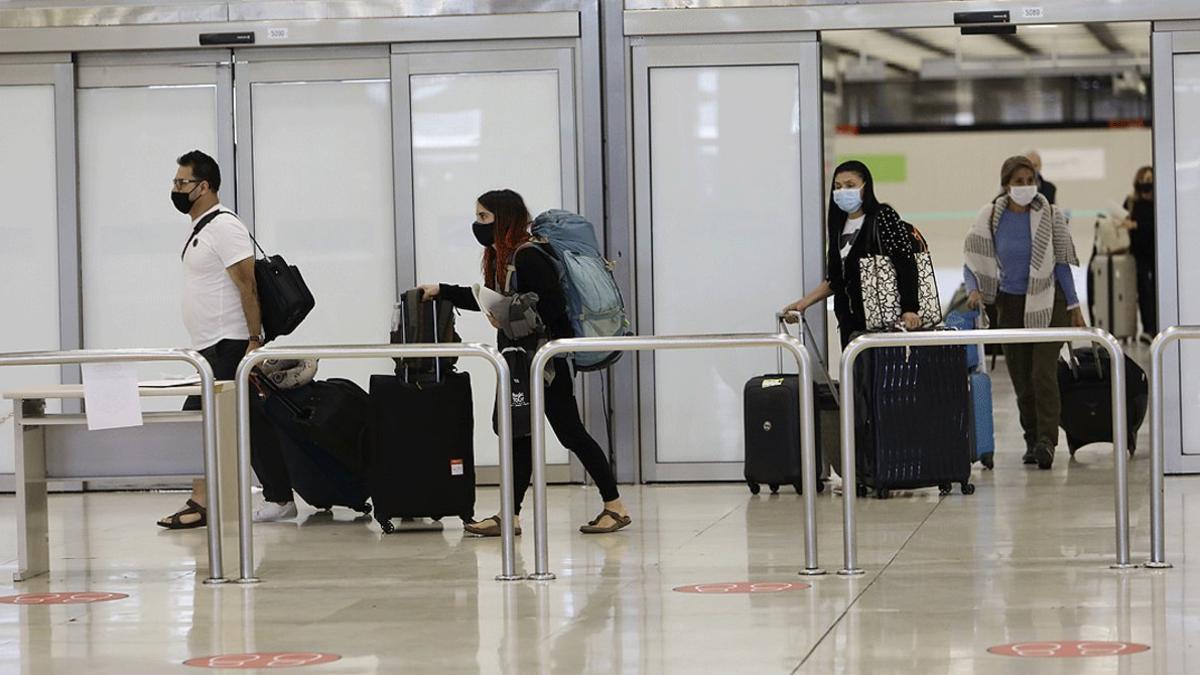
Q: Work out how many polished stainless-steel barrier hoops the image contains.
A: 5